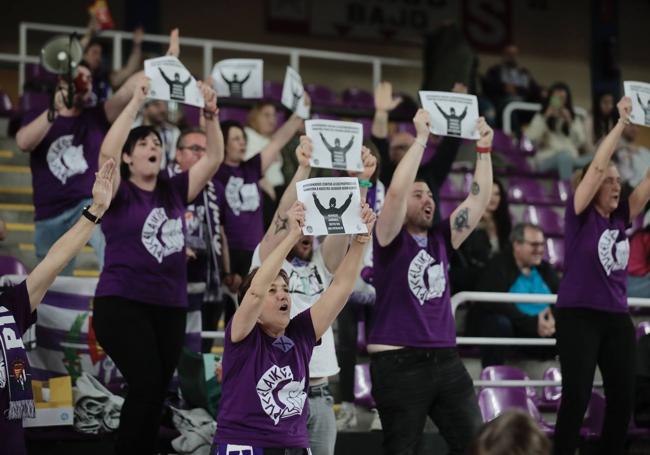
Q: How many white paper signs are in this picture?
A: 7